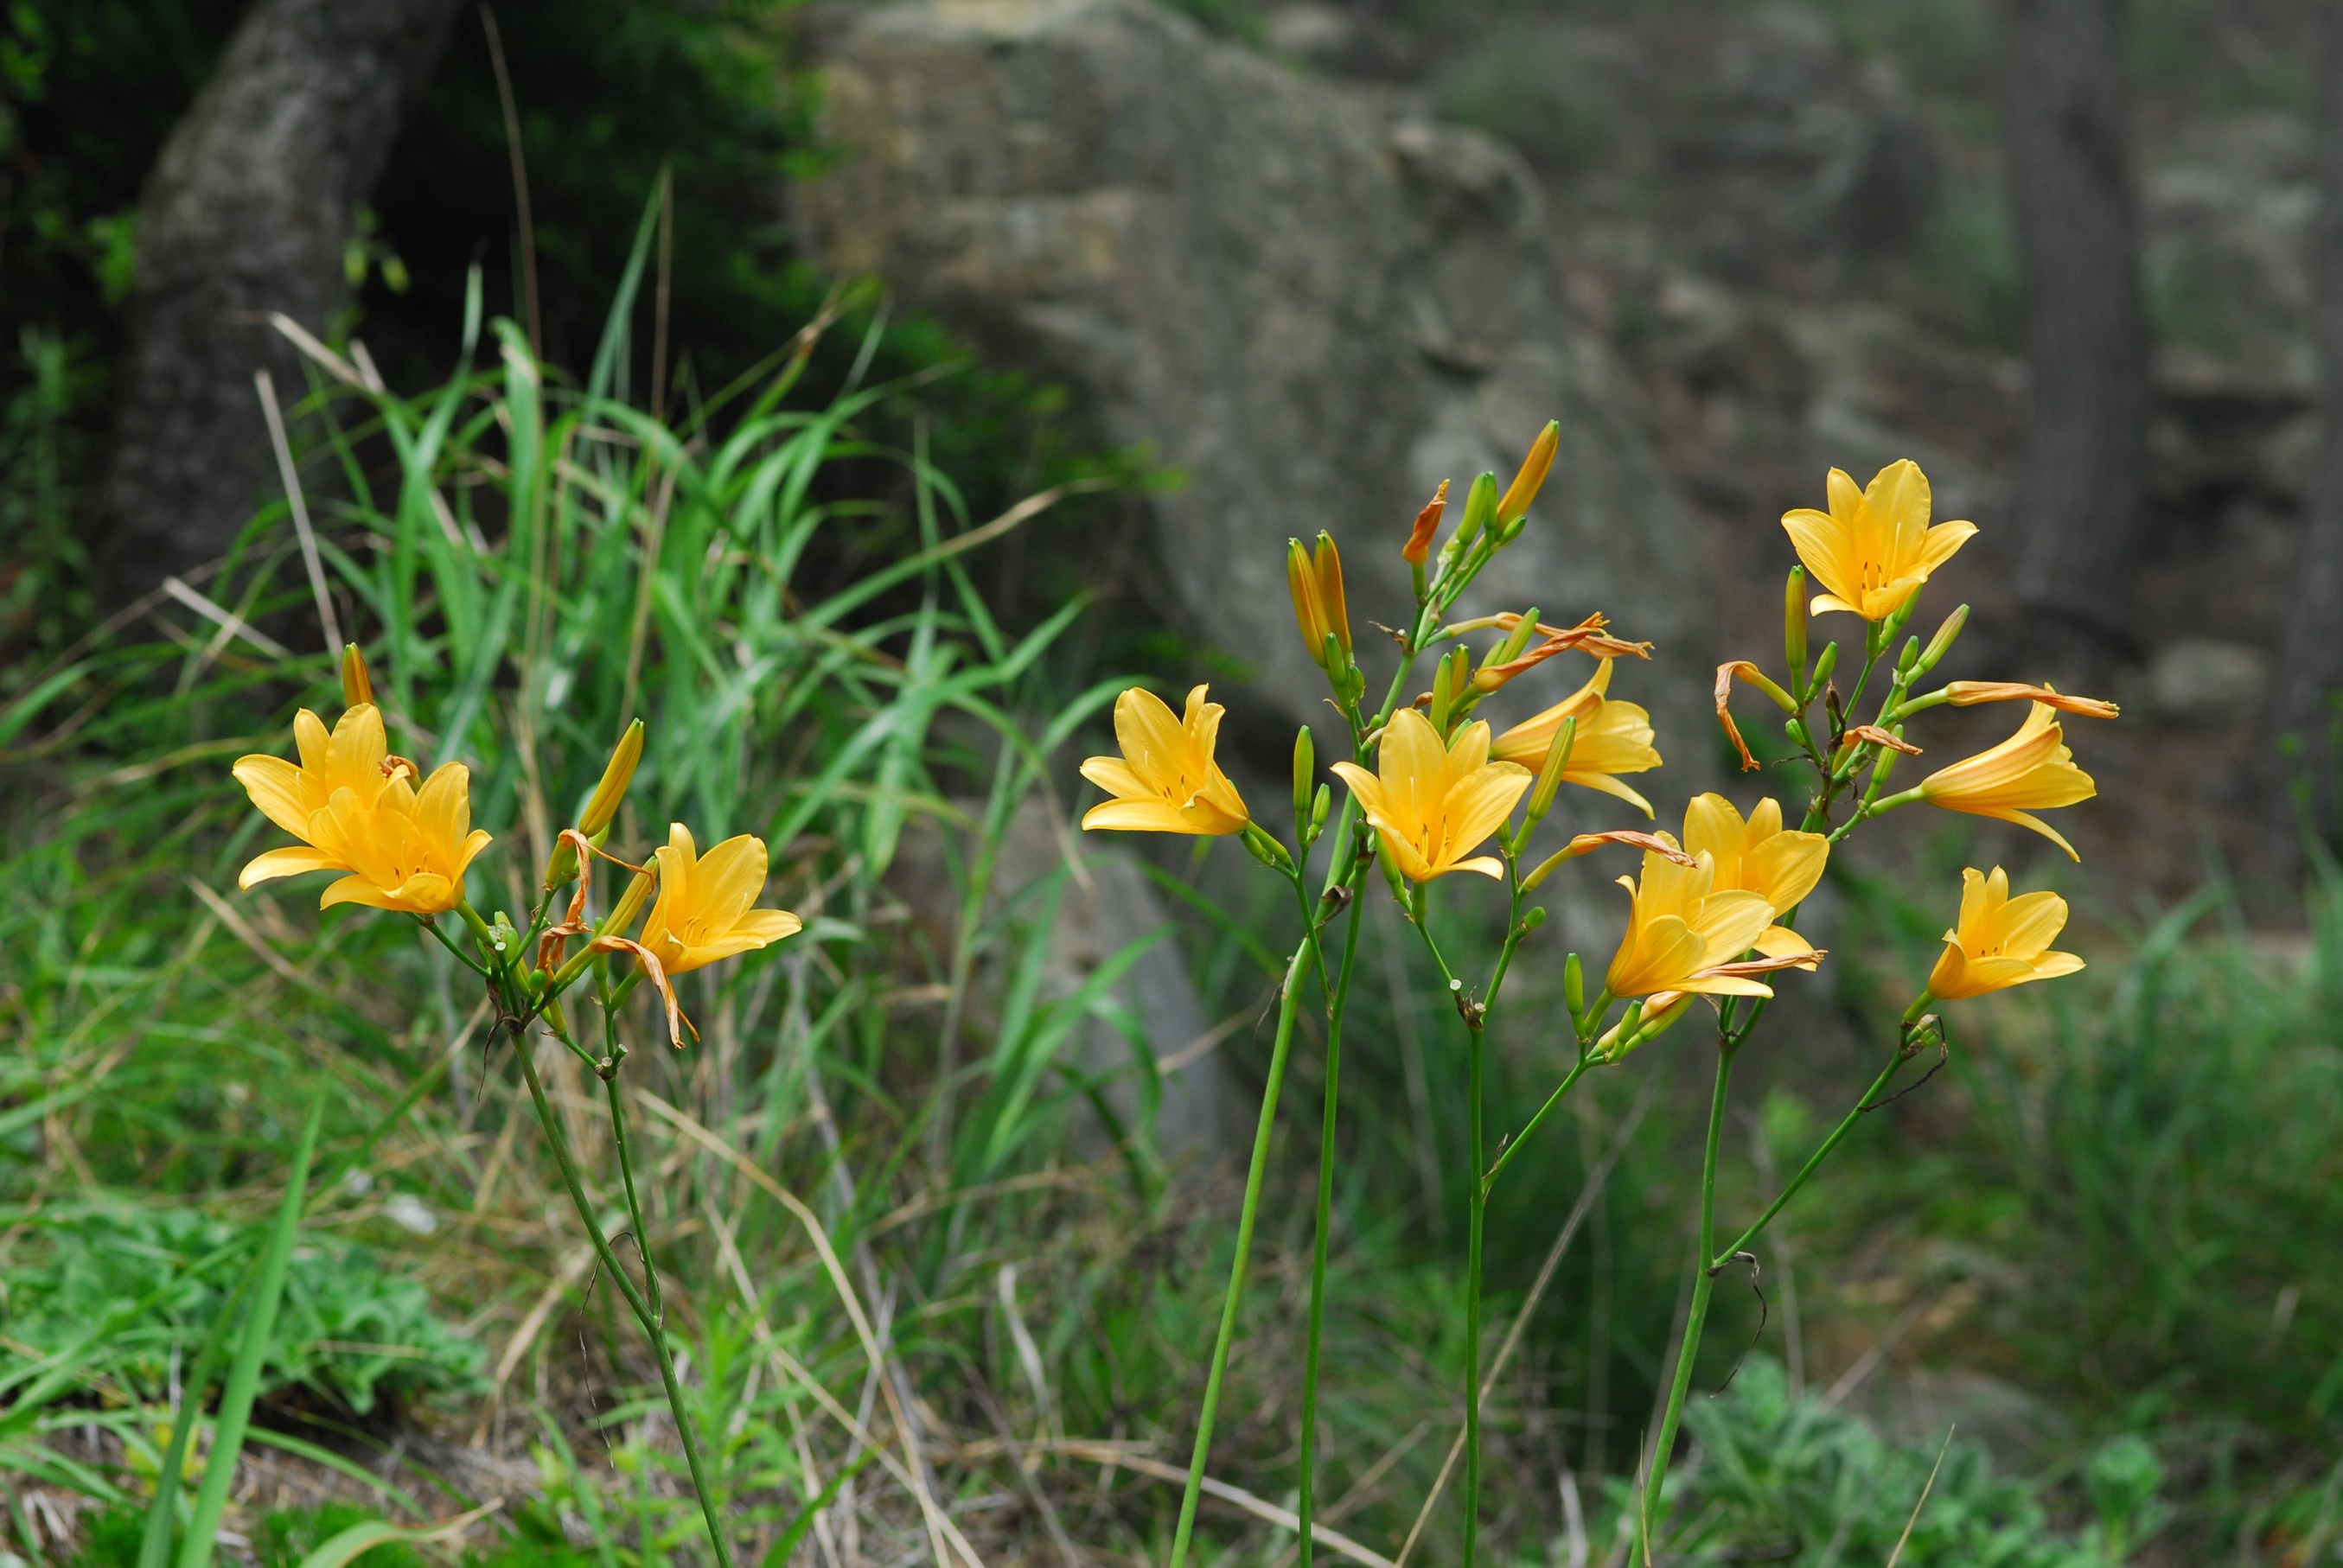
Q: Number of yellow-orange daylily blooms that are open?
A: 11